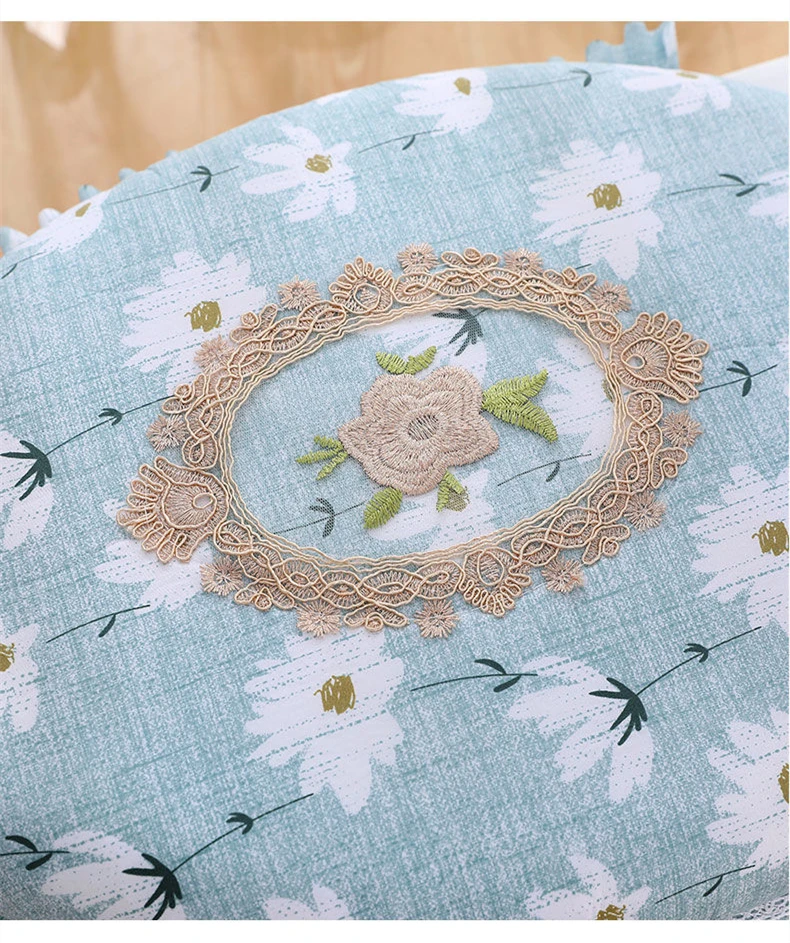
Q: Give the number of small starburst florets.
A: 12